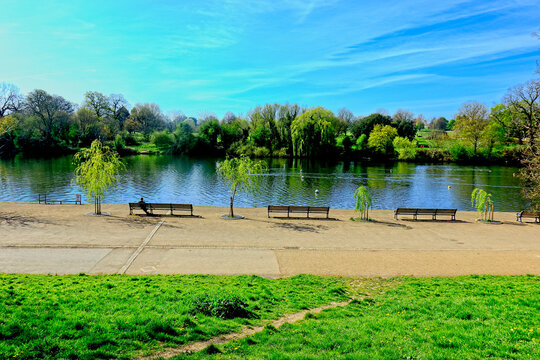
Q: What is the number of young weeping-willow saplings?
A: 4